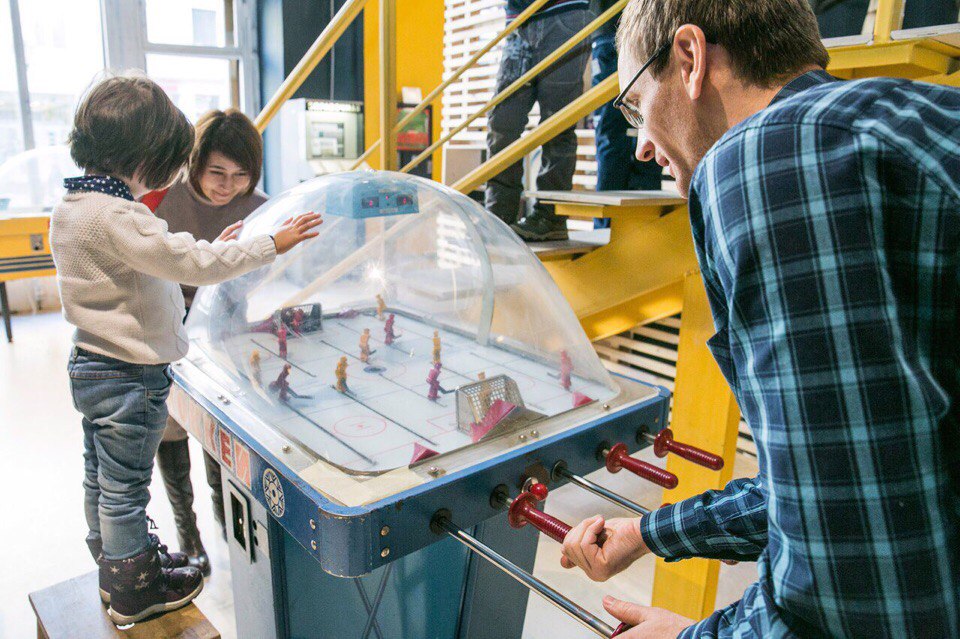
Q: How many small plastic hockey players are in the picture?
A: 12